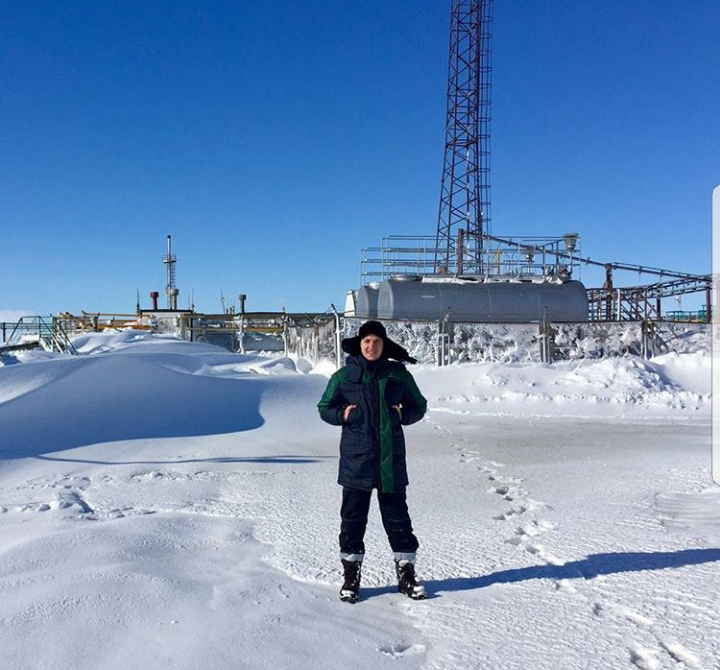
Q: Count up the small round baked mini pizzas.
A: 0